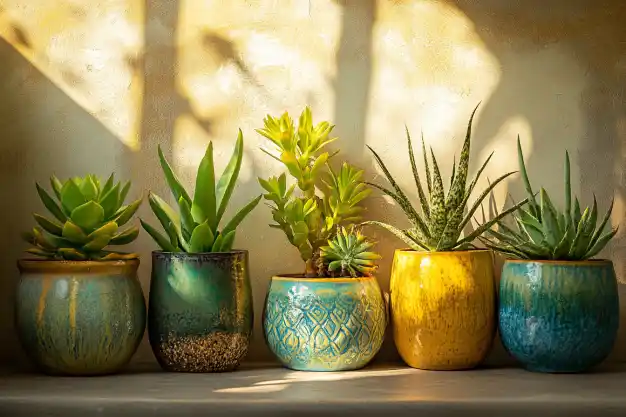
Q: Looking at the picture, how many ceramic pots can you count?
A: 5